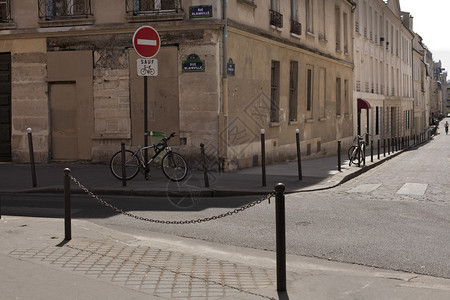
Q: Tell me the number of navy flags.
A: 0